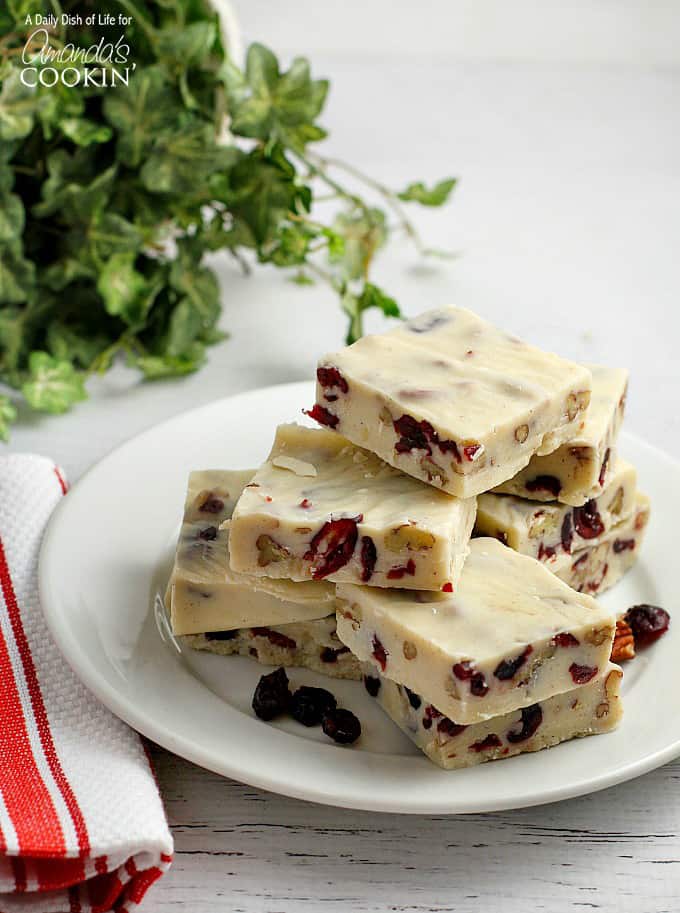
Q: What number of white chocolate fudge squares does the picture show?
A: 9